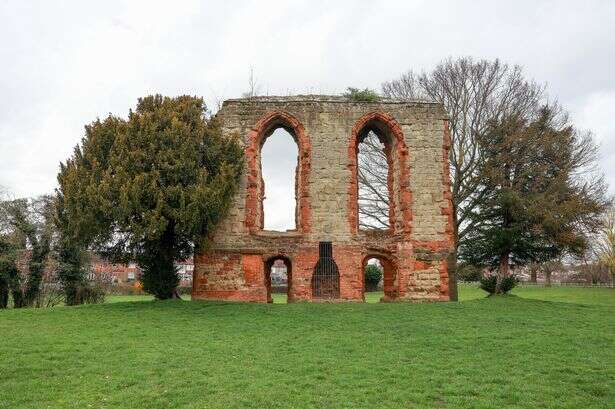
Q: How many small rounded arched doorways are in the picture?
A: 2